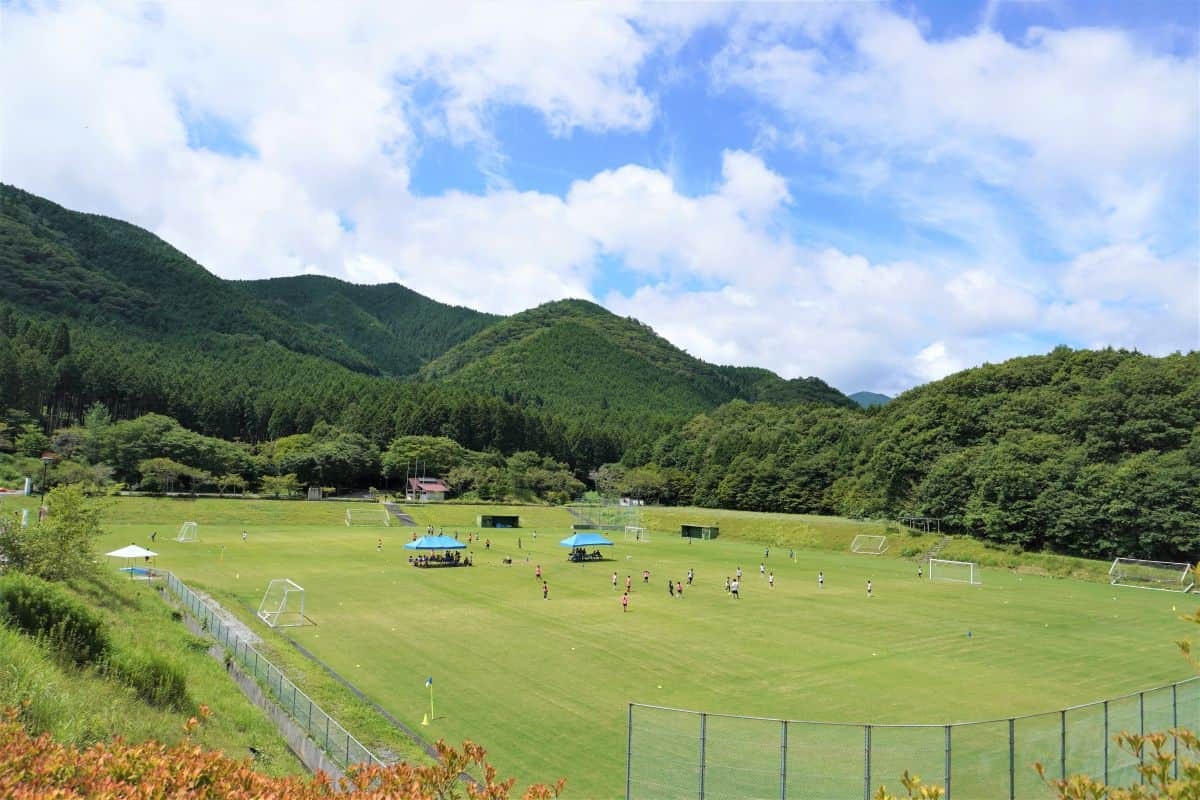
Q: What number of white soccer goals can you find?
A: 7